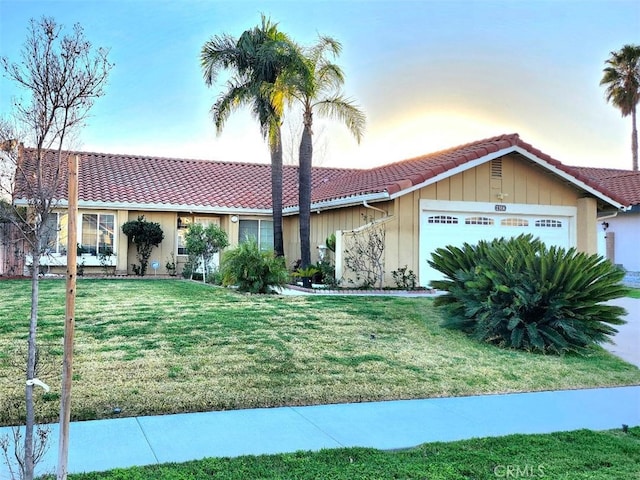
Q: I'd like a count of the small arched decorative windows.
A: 4